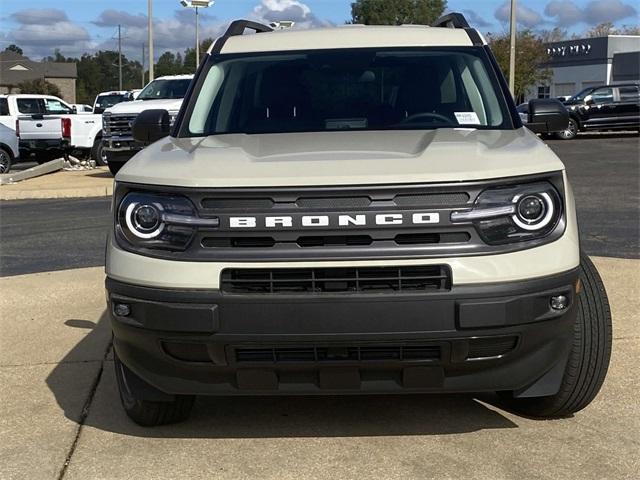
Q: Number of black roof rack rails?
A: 2